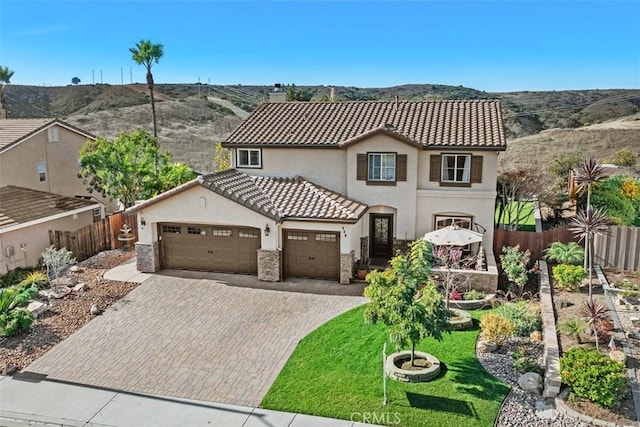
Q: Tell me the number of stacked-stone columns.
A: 3